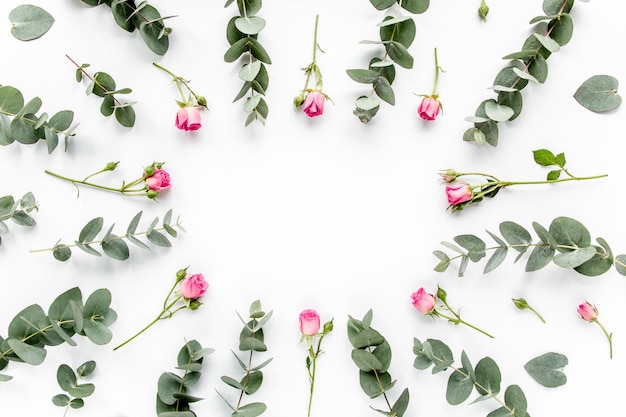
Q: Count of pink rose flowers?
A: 9